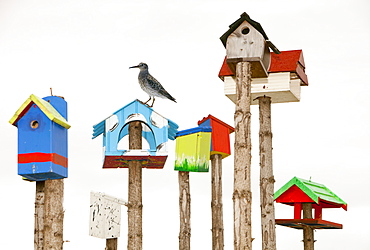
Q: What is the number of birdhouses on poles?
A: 8